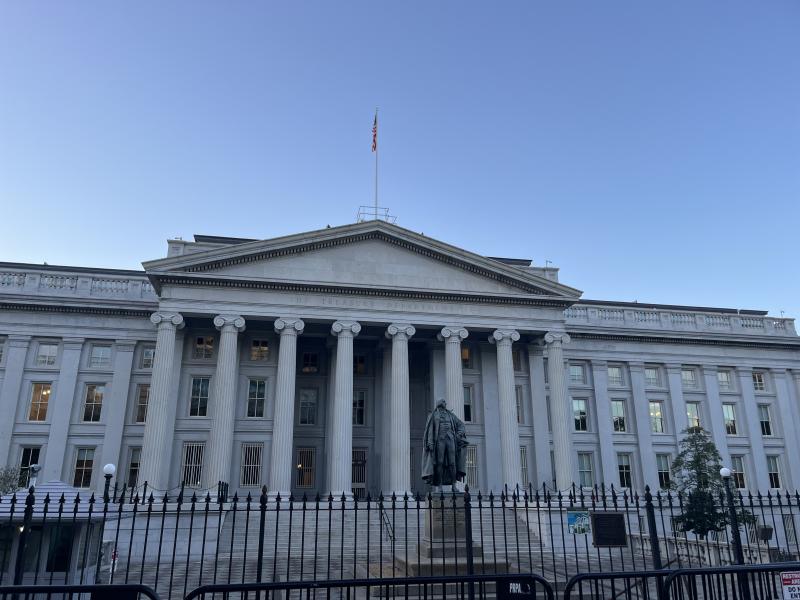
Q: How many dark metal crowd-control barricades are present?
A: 4